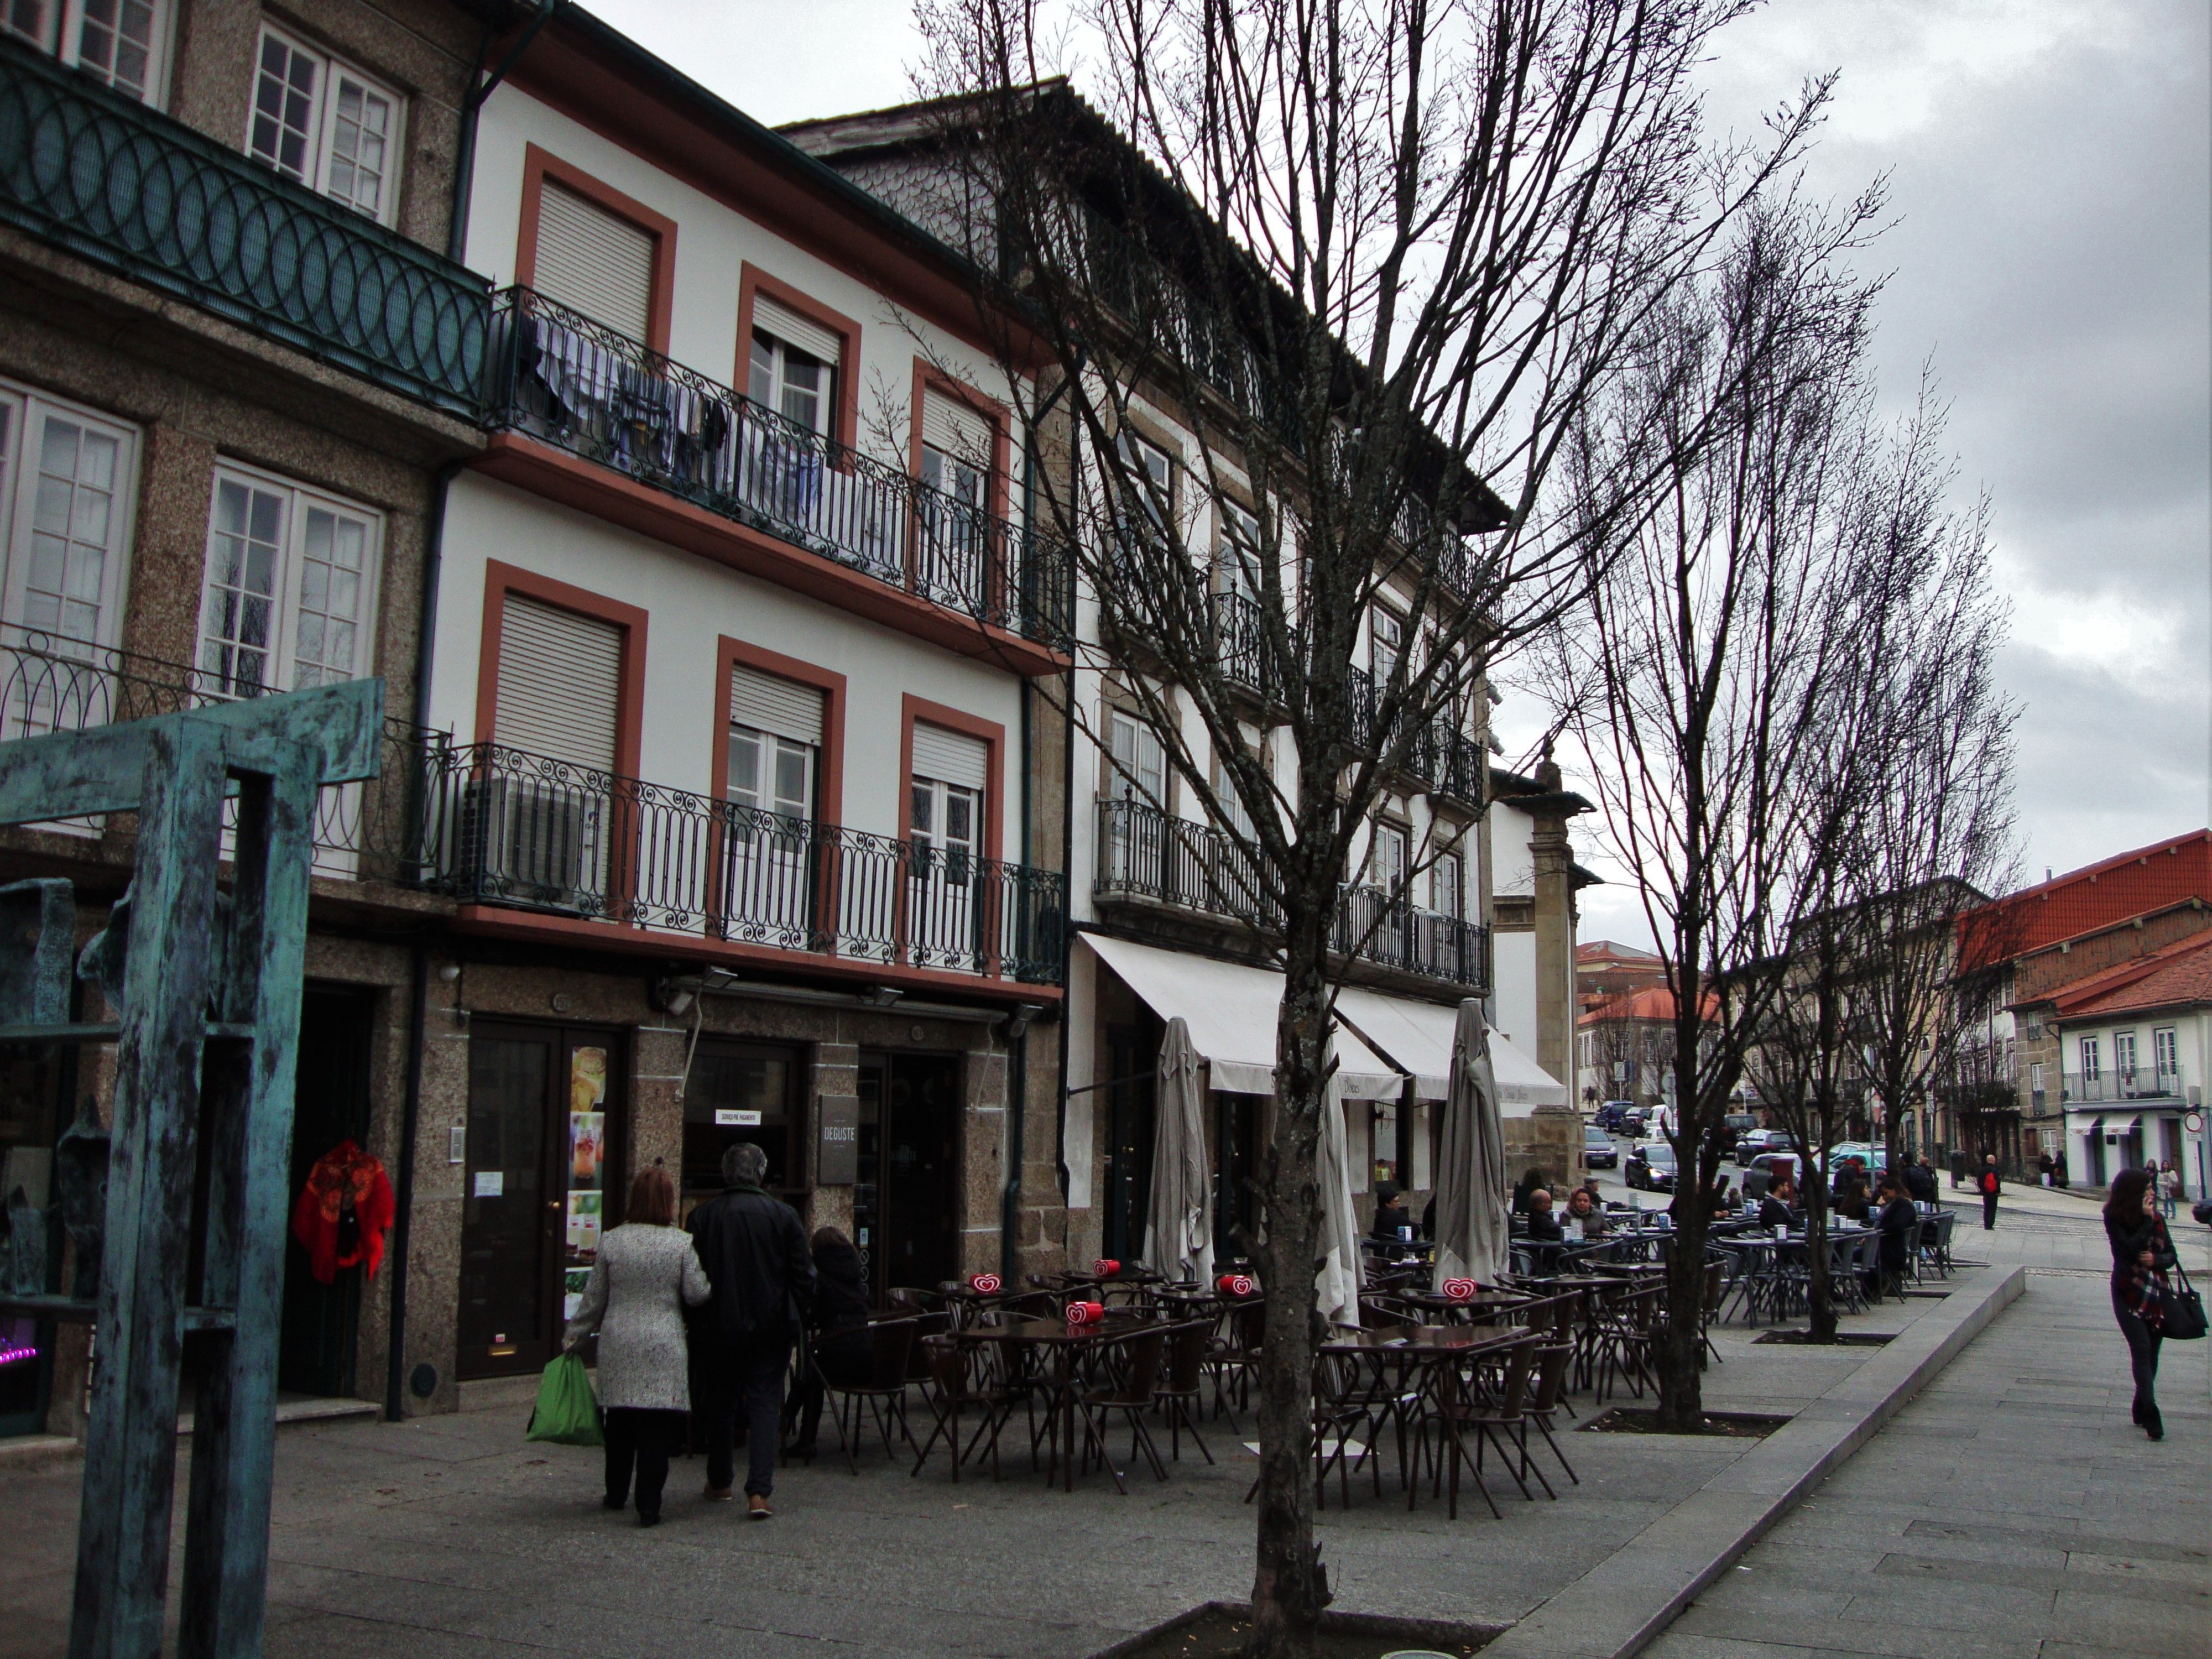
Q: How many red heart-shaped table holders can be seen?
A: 5